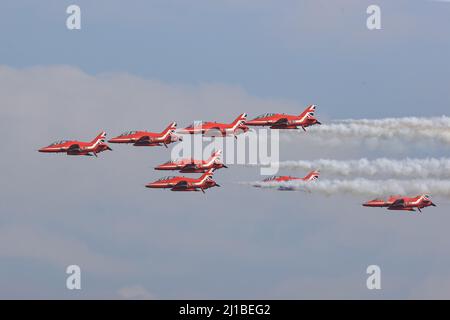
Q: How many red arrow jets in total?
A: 8